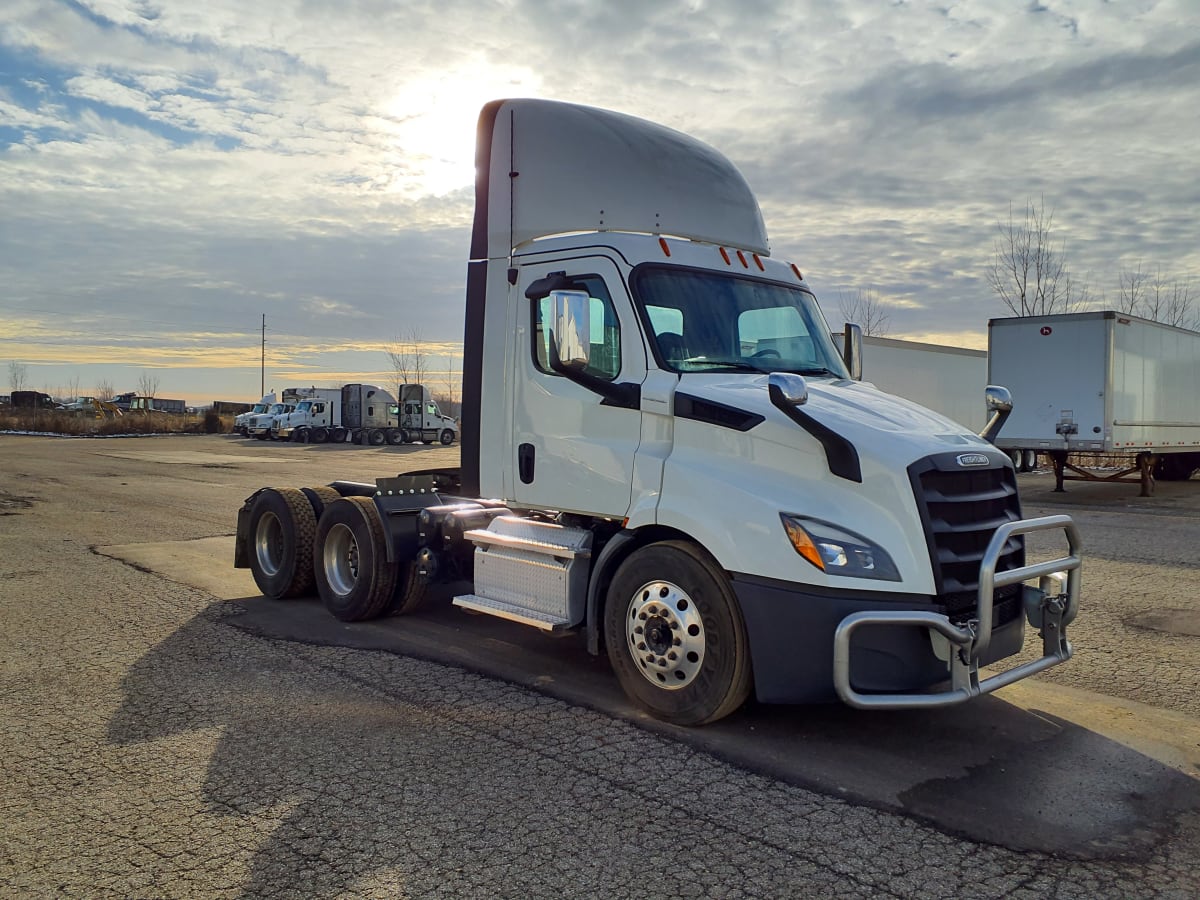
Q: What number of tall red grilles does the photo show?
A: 0